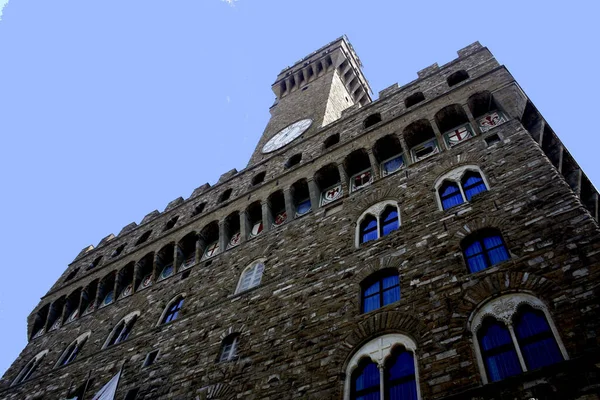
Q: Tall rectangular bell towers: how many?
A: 1